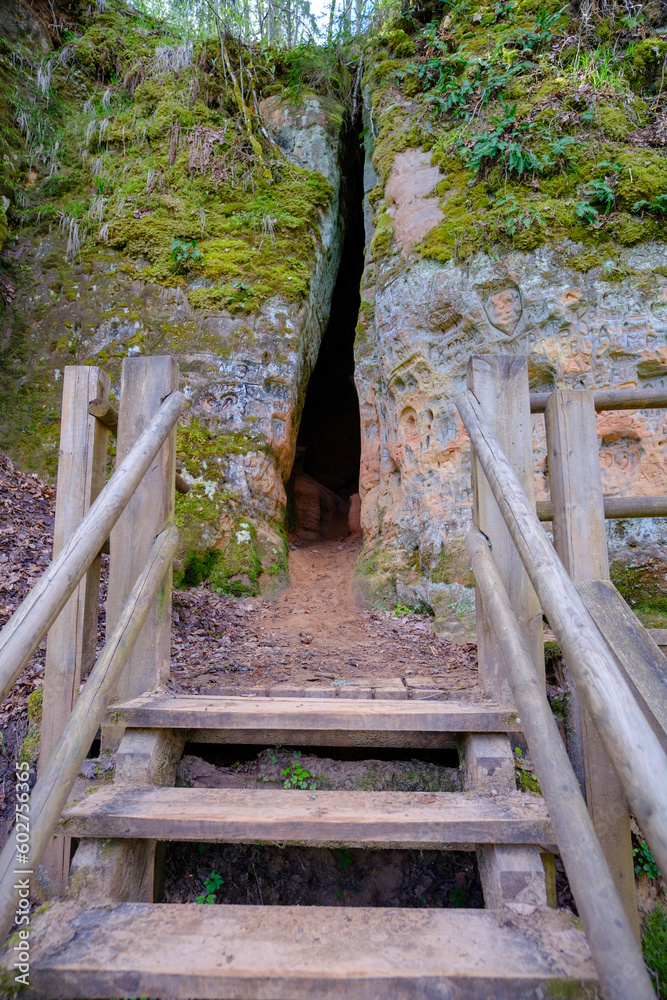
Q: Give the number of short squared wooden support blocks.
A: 4